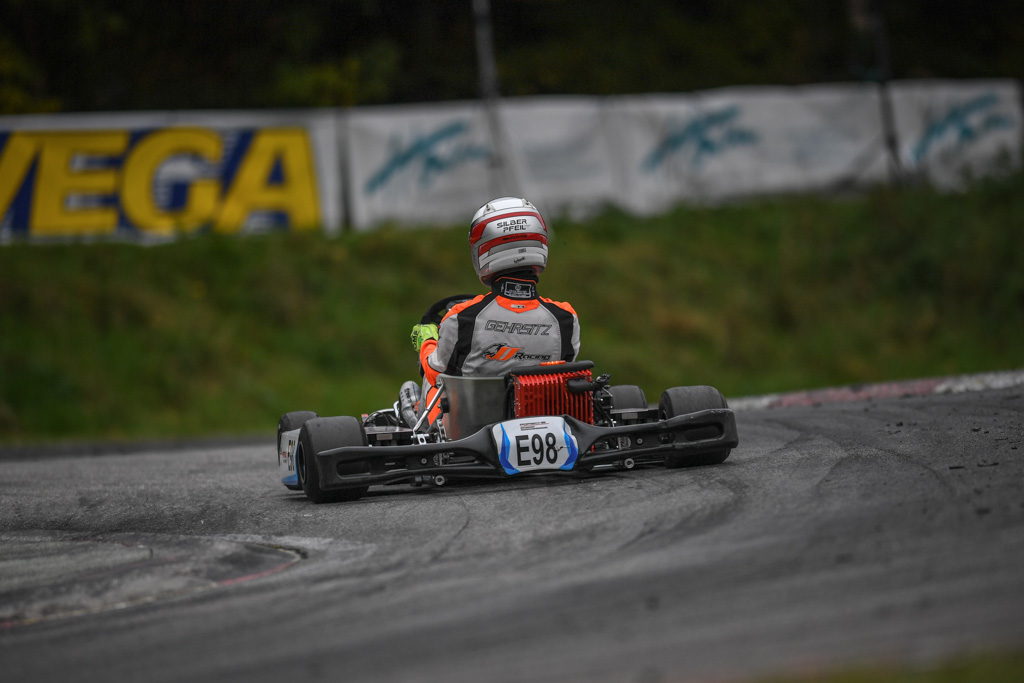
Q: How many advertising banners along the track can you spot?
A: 4